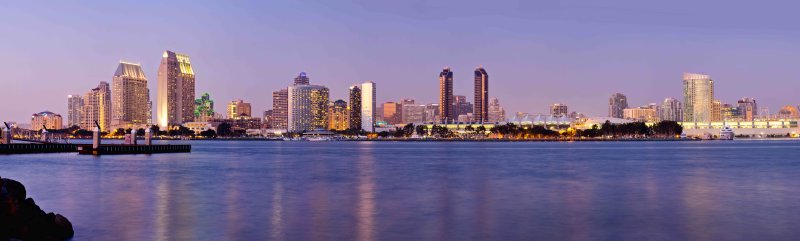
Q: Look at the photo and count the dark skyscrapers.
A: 2